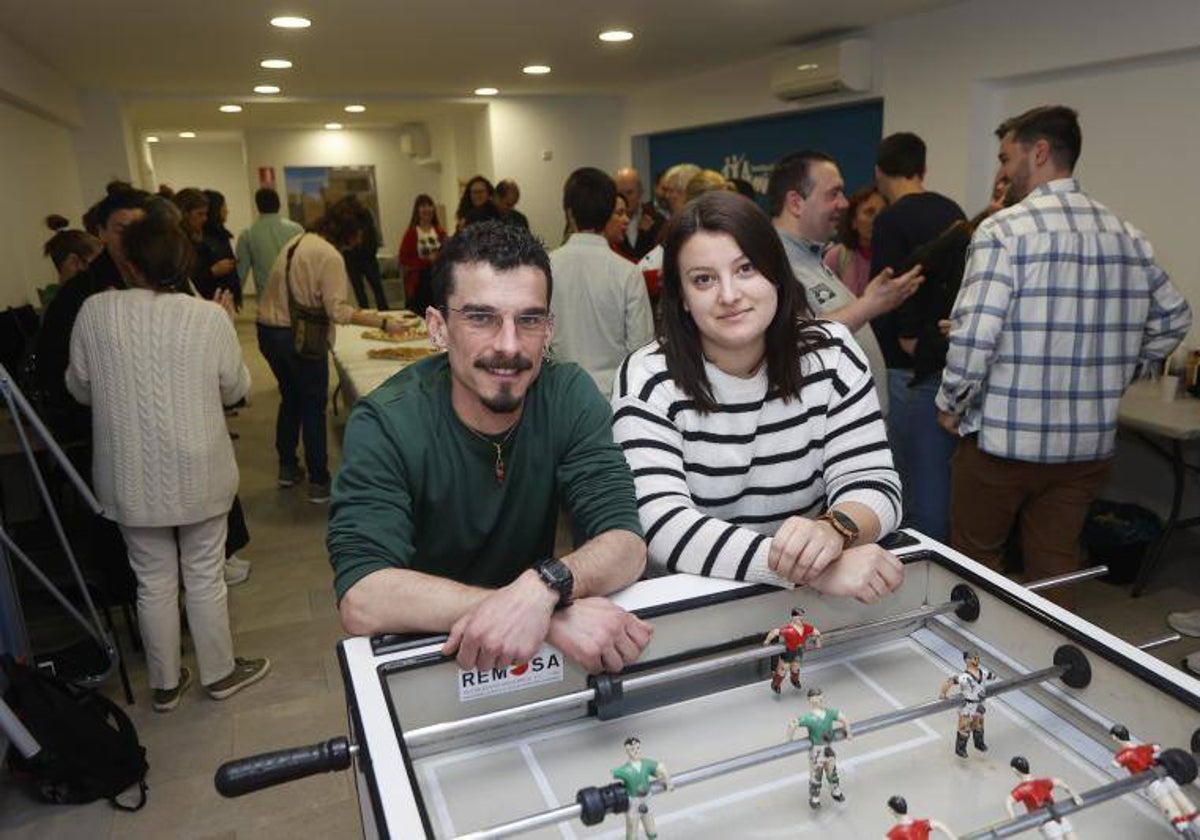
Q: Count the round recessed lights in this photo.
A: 11